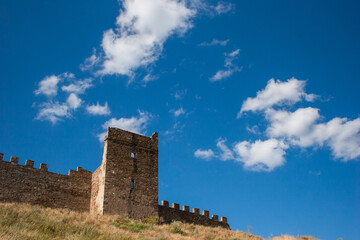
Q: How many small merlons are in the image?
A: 11